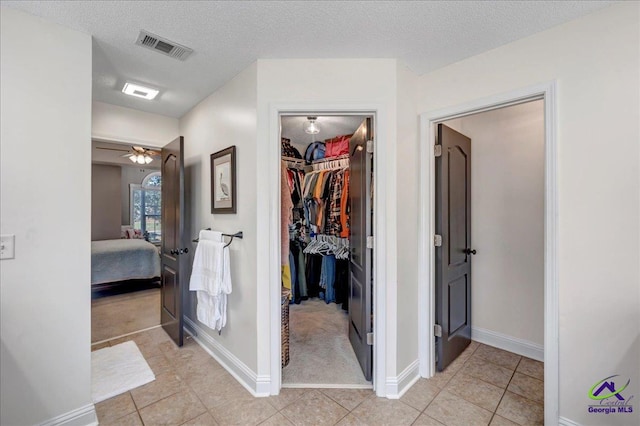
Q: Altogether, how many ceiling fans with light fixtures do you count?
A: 1